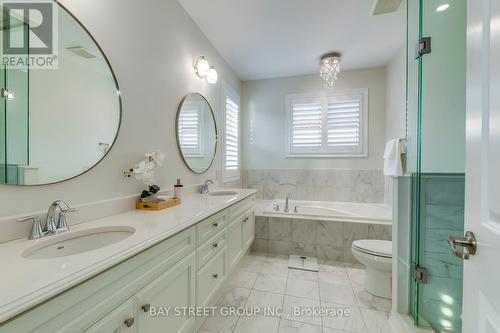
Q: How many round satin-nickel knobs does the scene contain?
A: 7